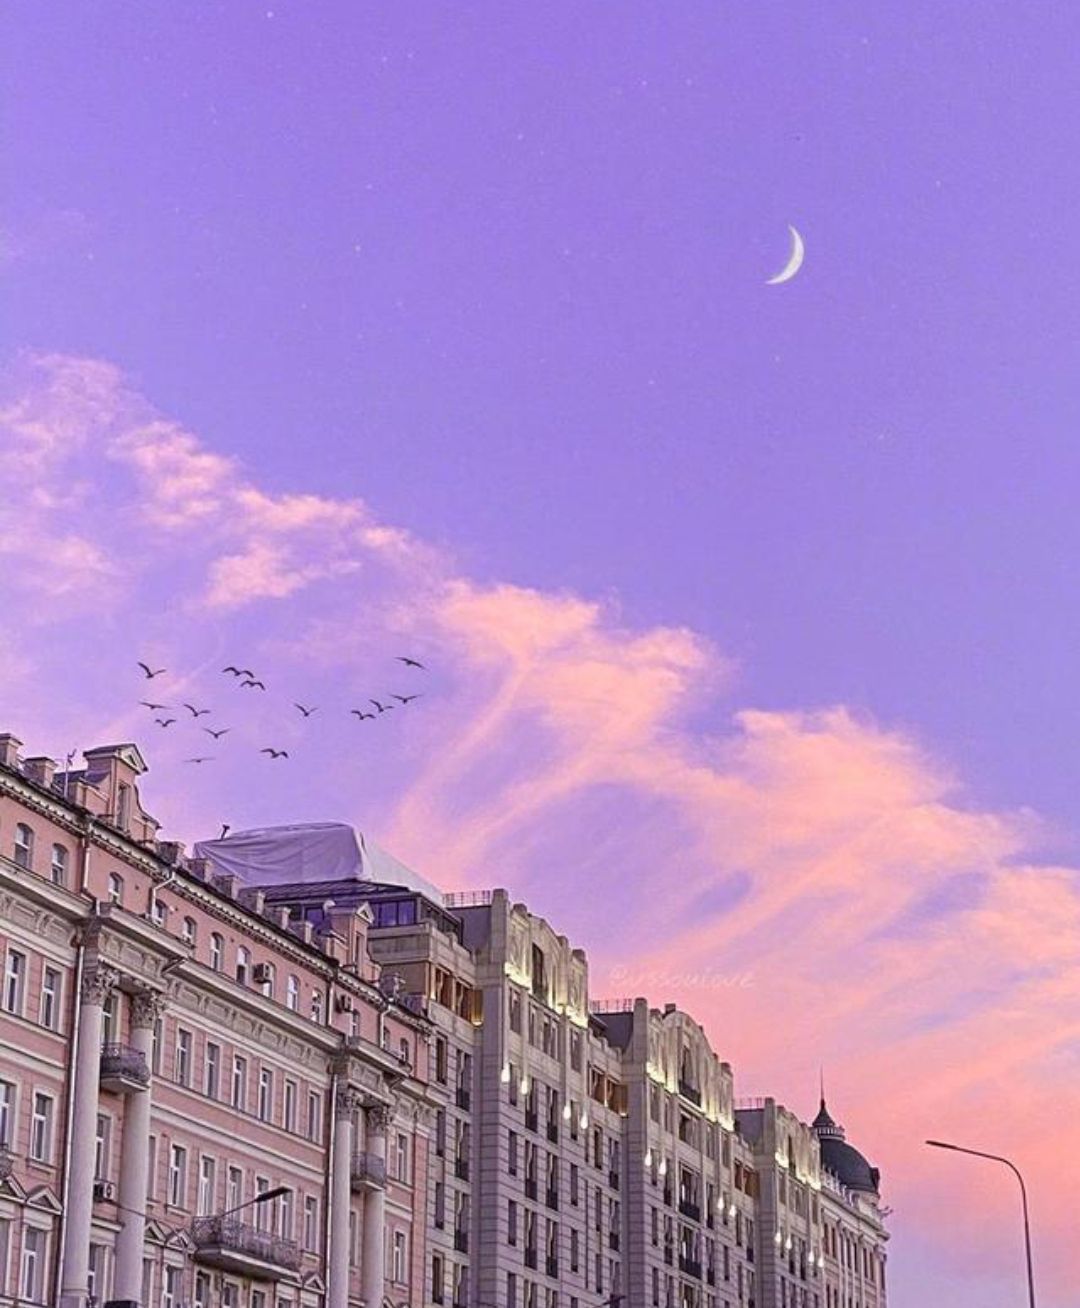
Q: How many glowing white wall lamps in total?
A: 12